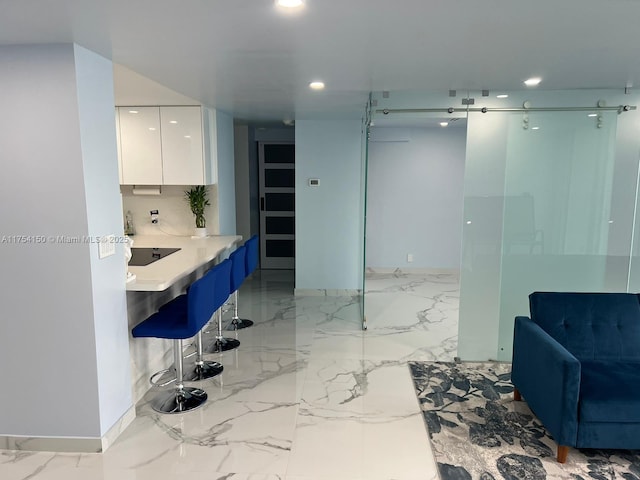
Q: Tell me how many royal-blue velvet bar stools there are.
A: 4